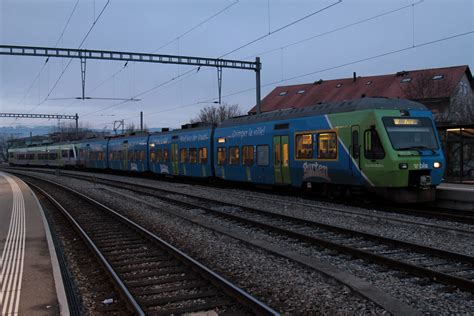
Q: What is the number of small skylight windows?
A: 6